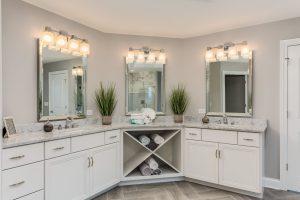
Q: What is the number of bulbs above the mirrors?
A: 12